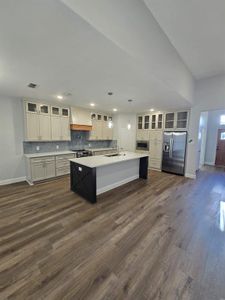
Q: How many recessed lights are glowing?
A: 4